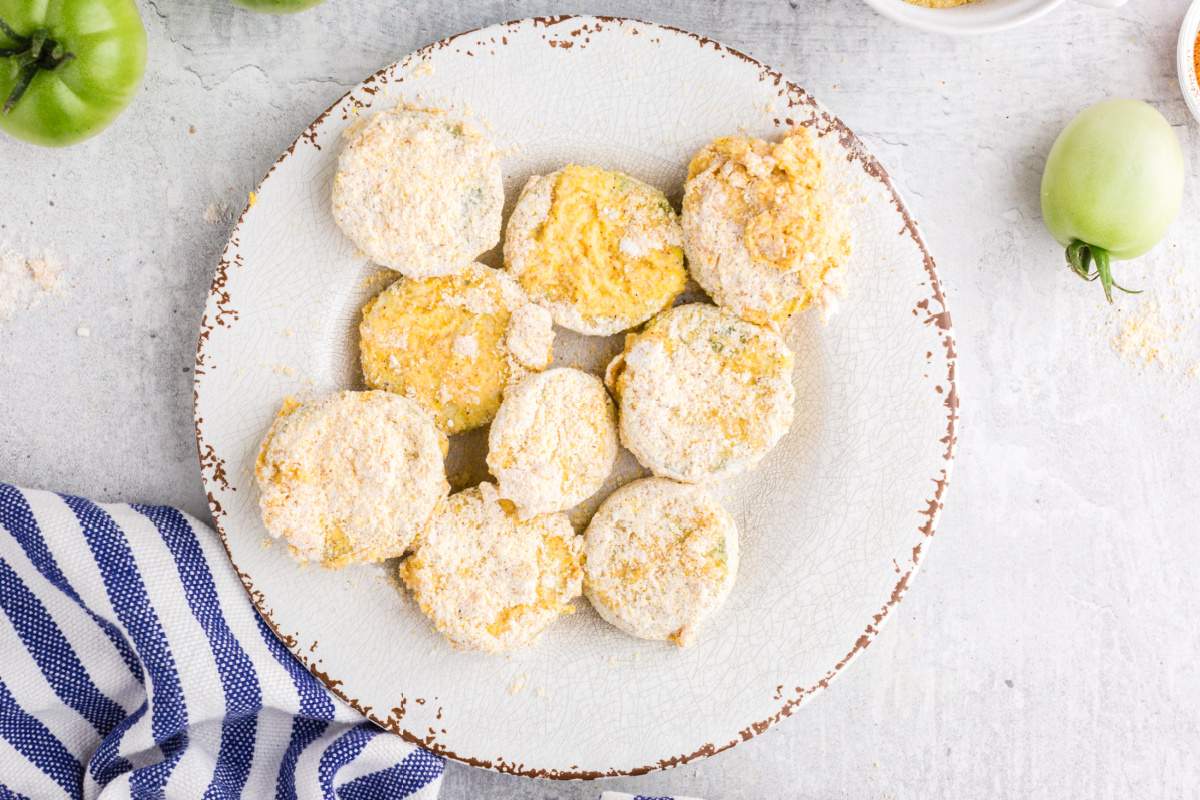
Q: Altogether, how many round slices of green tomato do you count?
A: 9